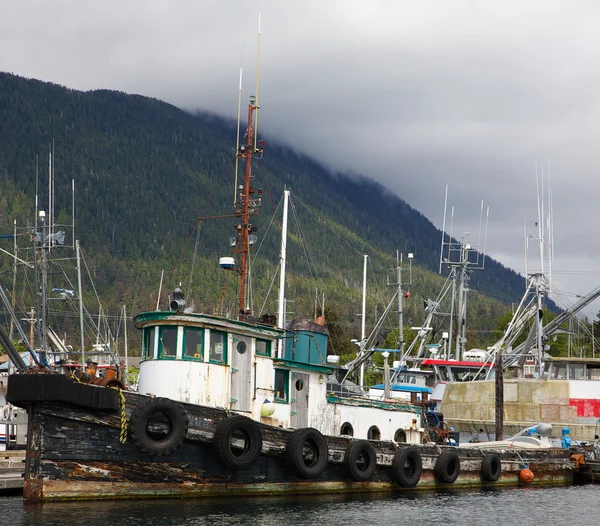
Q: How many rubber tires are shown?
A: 7